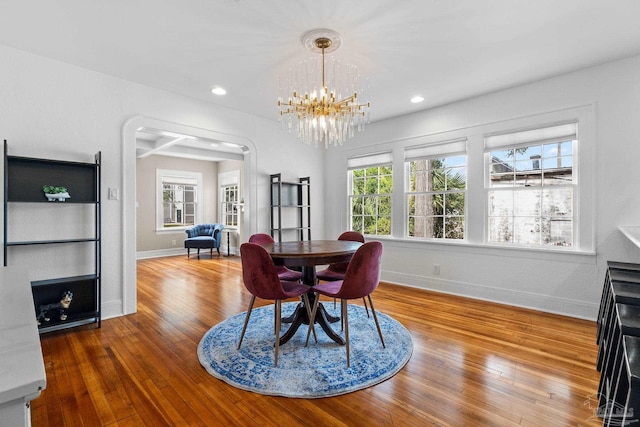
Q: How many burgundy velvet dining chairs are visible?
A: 4